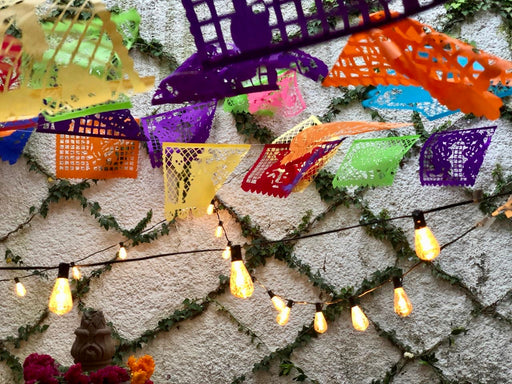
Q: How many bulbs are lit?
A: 14